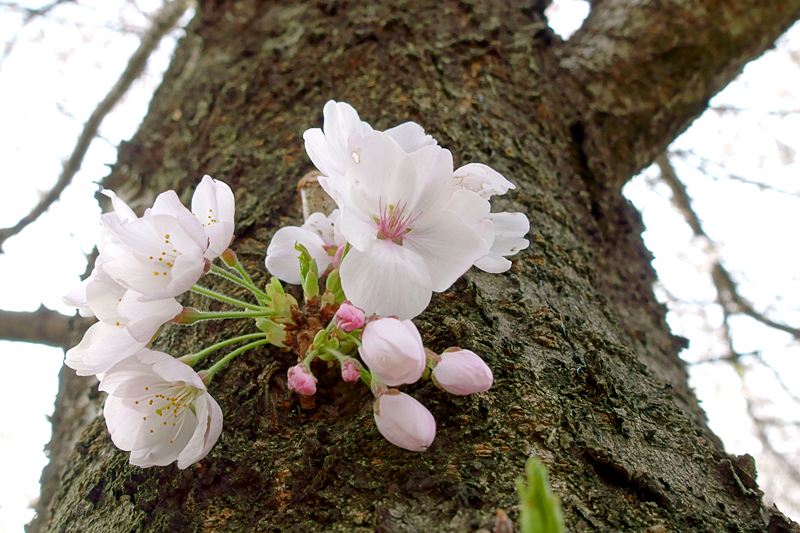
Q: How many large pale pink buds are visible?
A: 3